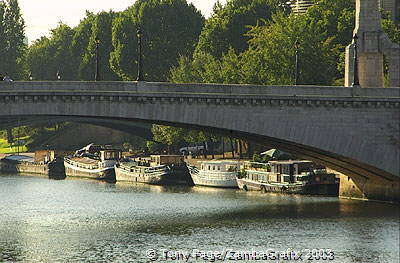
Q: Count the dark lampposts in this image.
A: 4